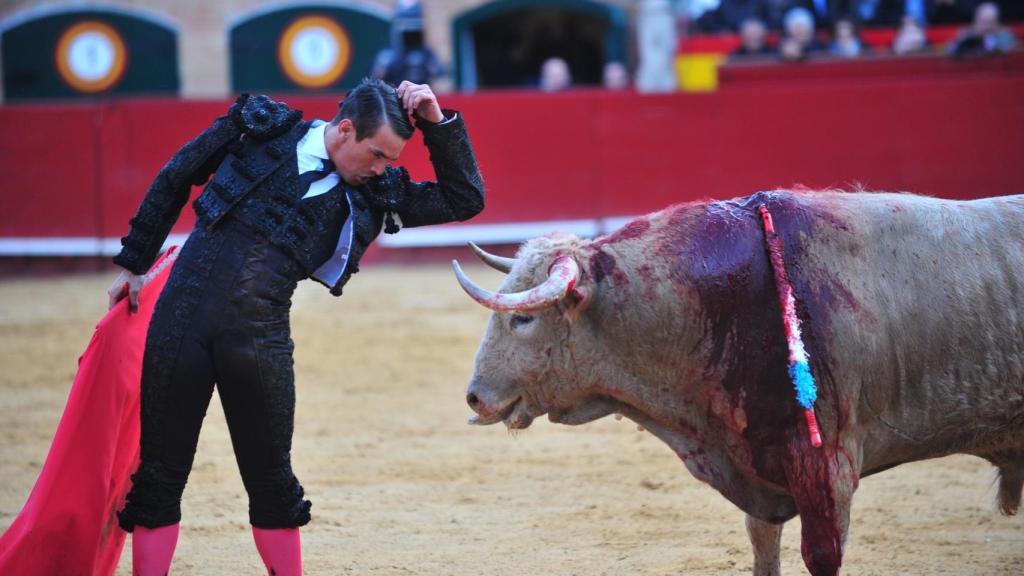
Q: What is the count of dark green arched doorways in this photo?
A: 3